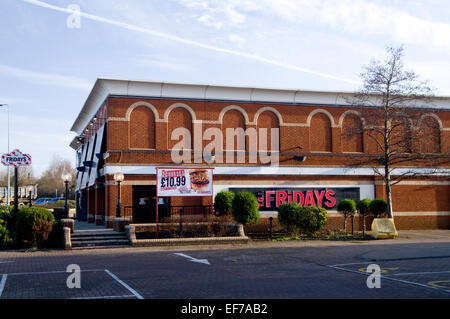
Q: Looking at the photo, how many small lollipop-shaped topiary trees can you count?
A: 3